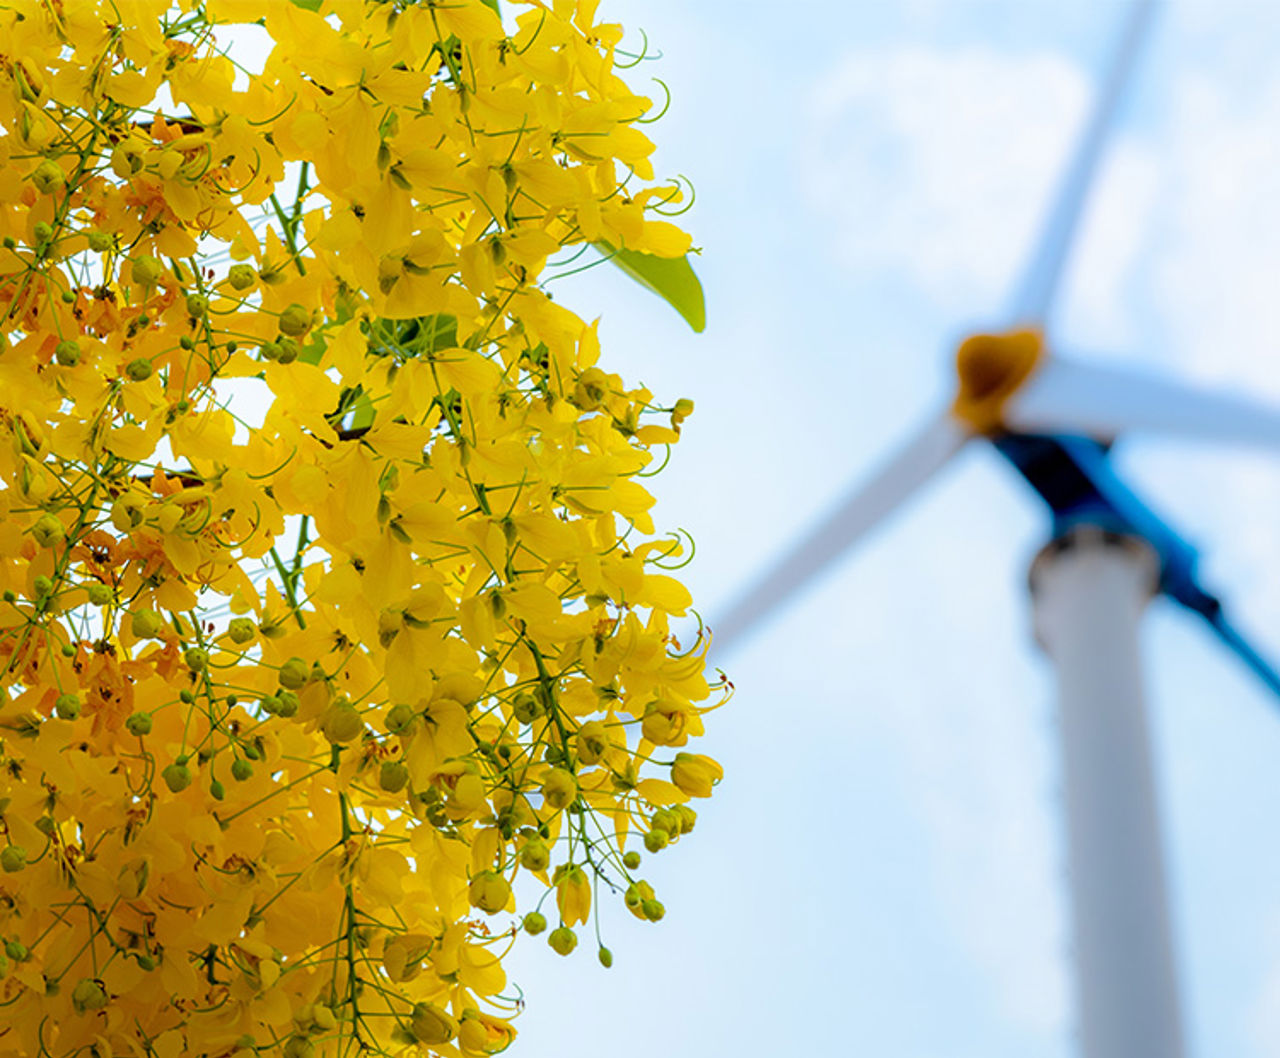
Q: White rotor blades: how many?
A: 3